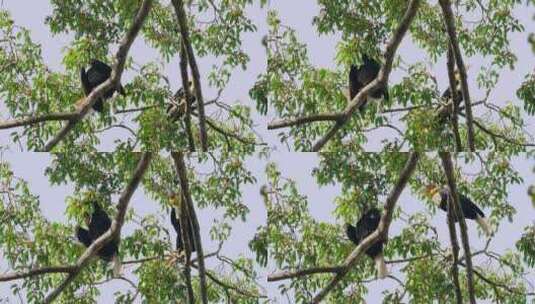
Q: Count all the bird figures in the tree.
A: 8